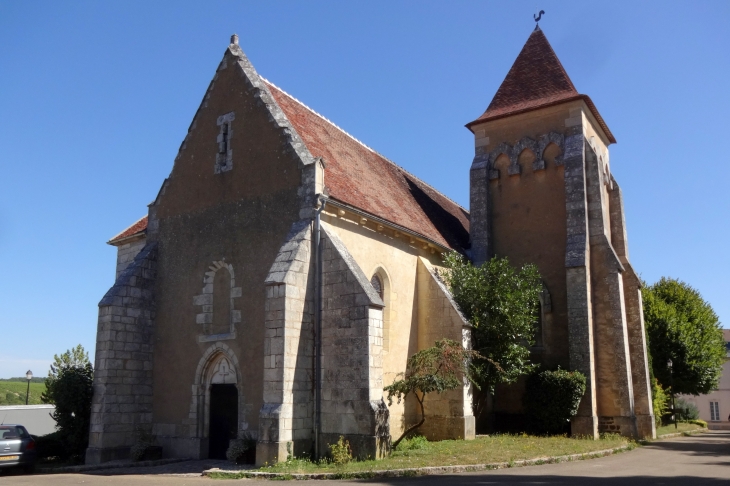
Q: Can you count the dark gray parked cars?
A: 1